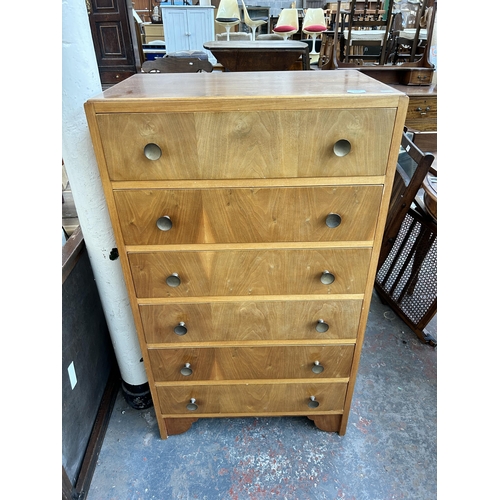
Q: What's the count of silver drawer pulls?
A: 12